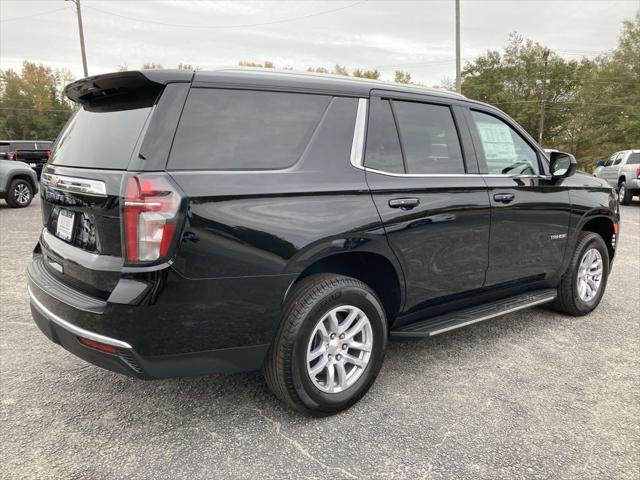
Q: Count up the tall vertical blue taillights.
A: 0